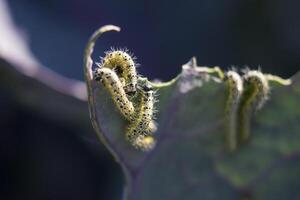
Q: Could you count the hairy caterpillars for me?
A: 5